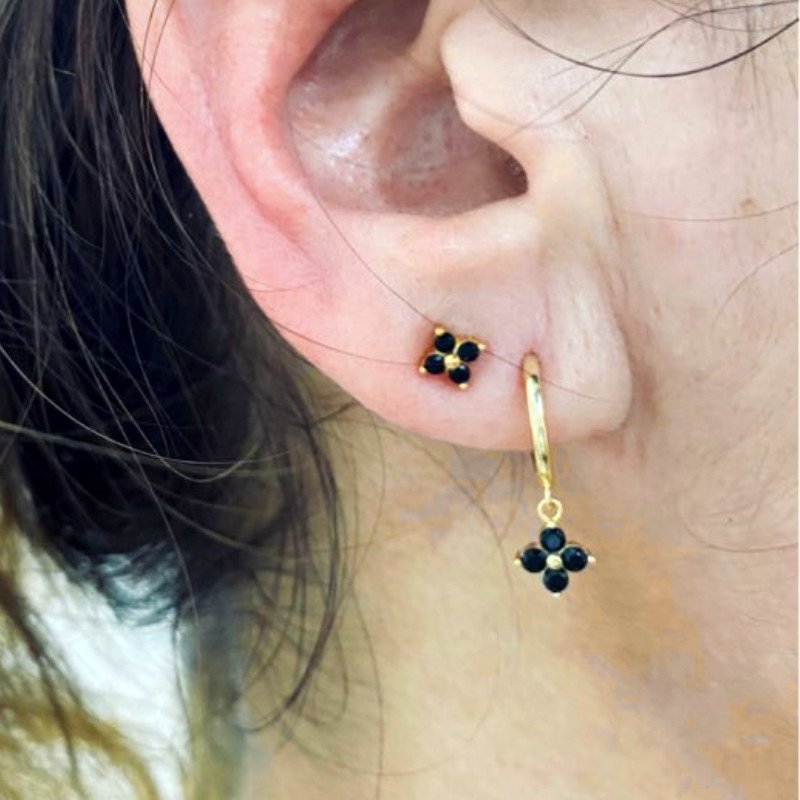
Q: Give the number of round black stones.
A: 8